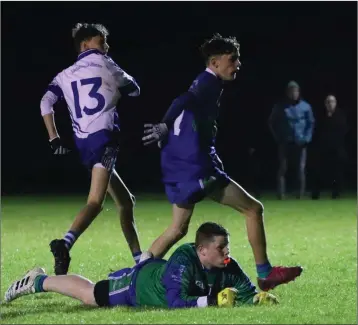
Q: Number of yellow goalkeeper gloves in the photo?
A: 2